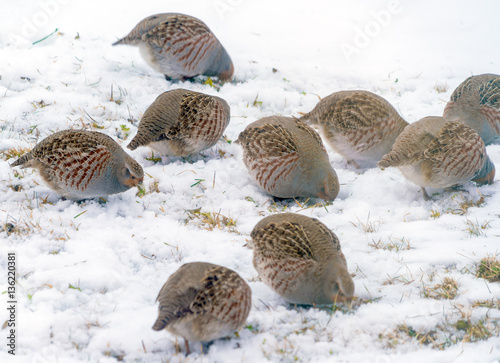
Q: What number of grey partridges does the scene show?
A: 9